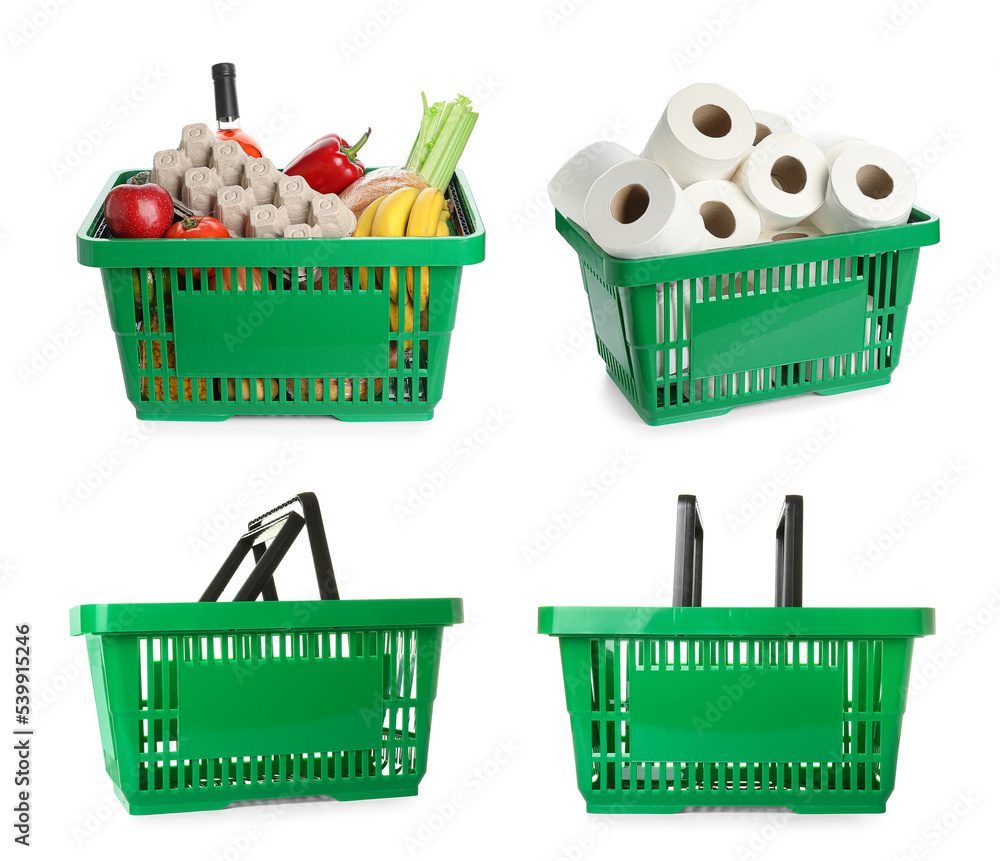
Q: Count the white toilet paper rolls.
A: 9